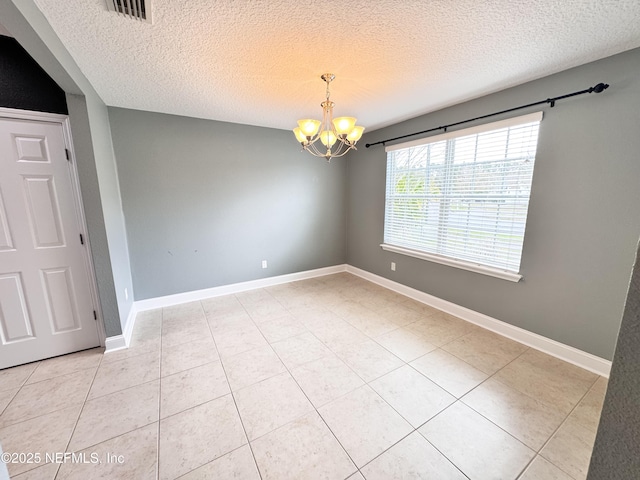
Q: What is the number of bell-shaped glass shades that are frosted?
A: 5